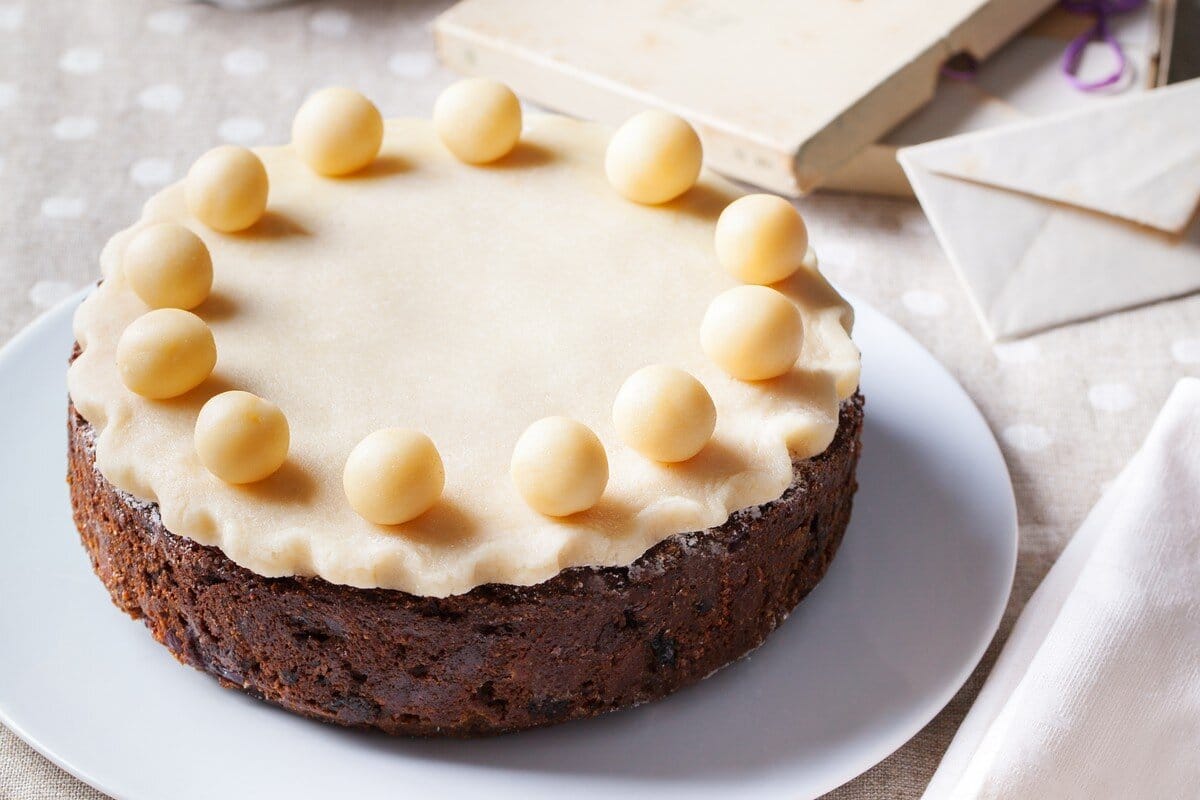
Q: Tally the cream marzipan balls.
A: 12